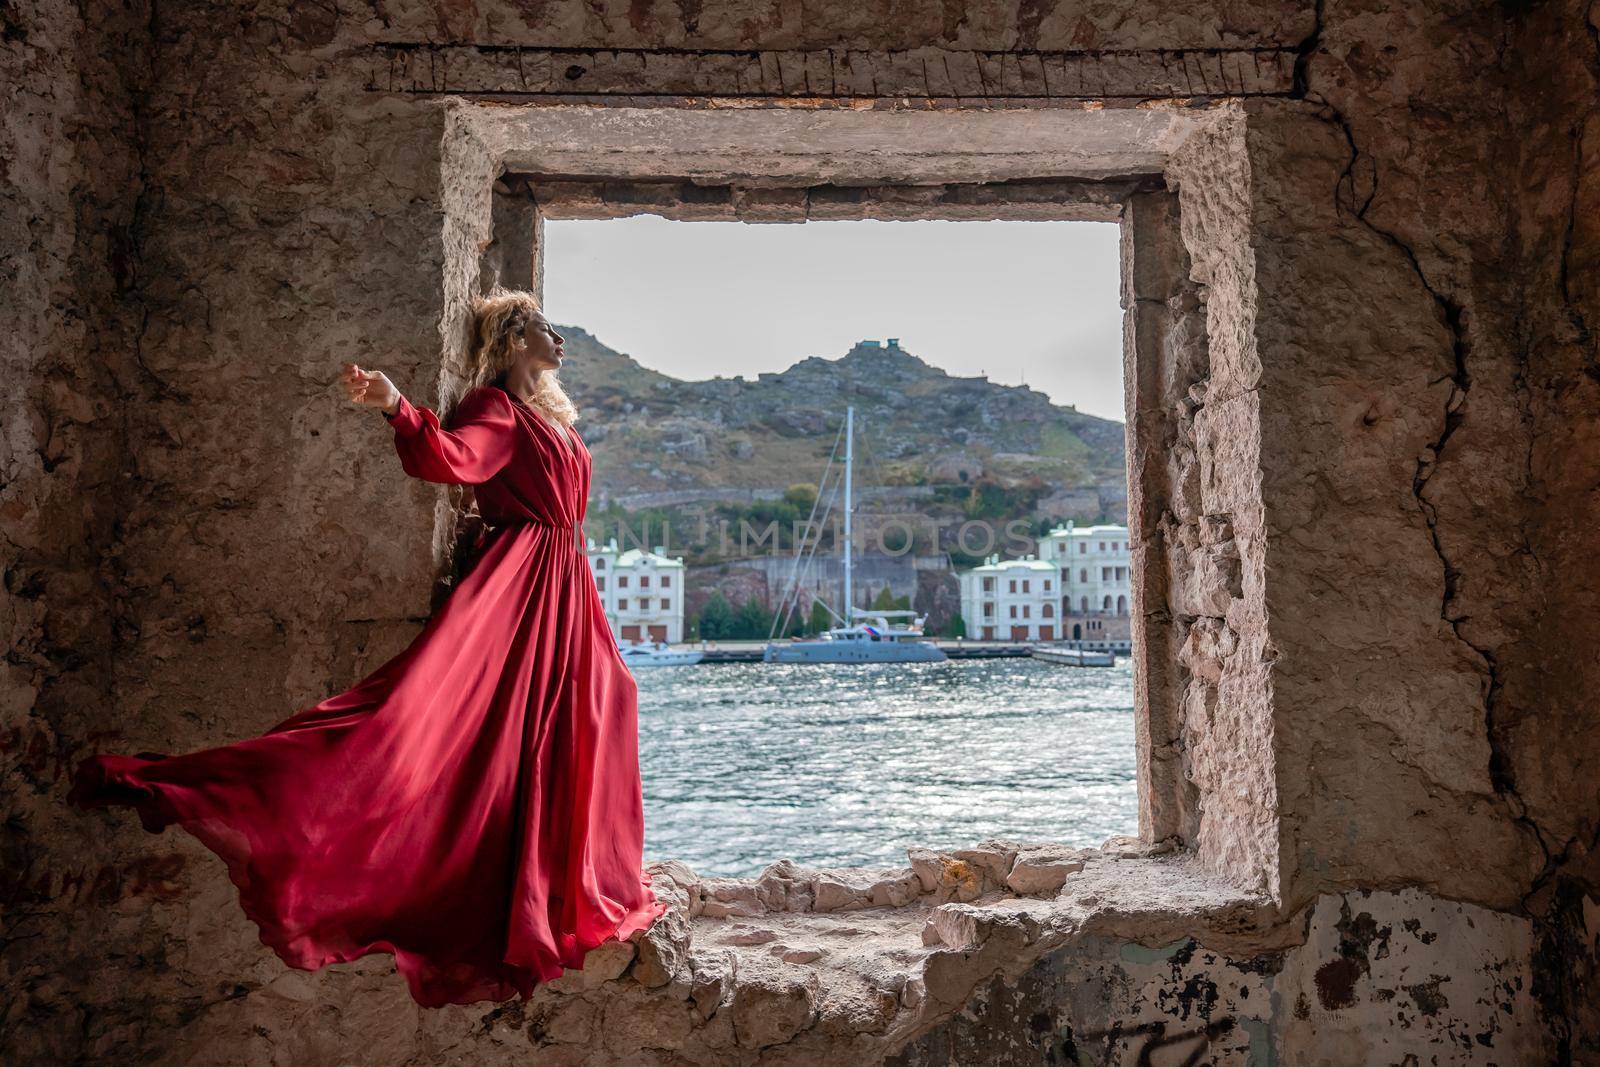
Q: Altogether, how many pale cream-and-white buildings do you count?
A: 3